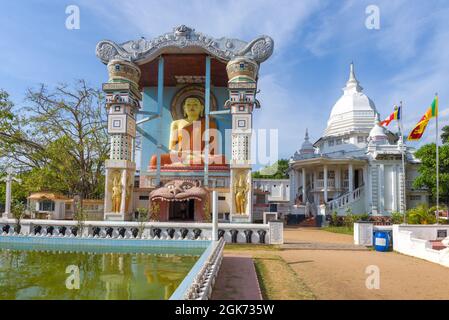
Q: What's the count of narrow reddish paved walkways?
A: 1